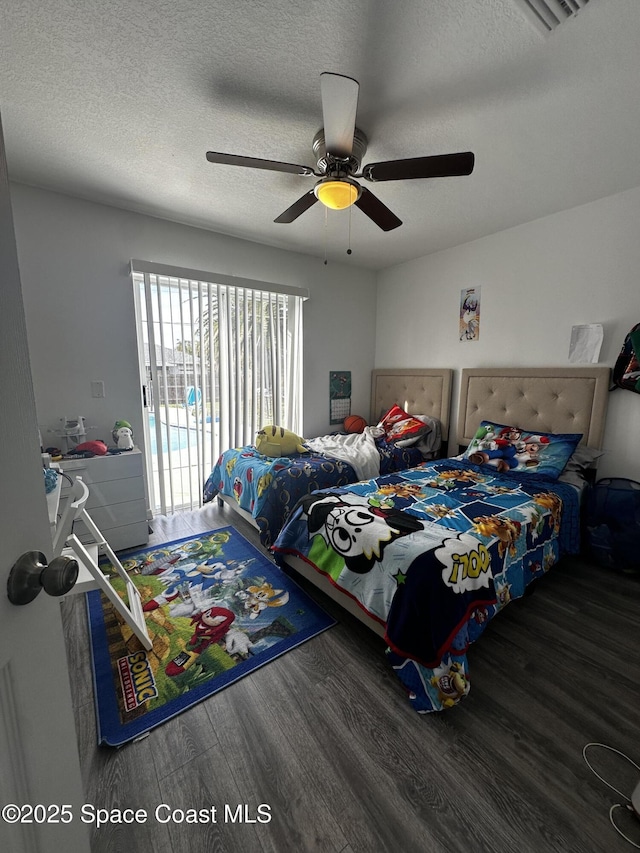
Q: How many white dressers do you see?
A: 1